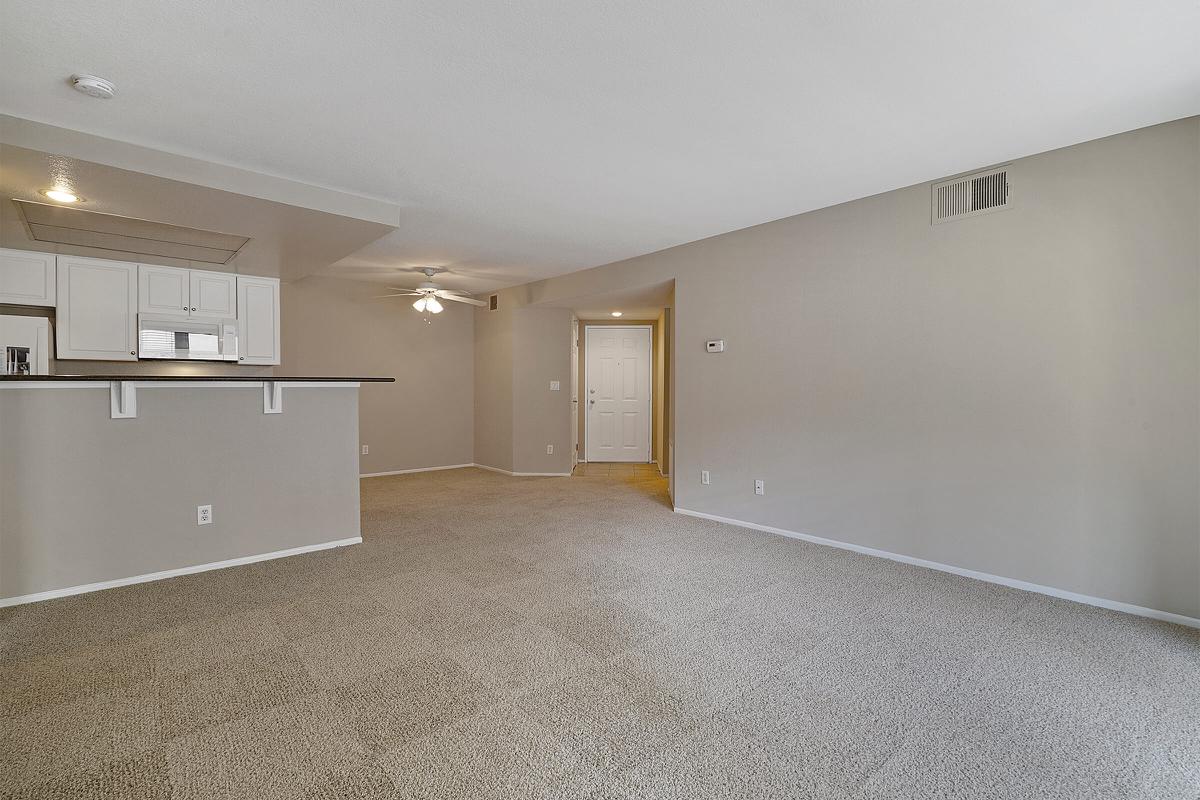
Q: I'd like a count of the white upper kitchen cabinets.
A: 5